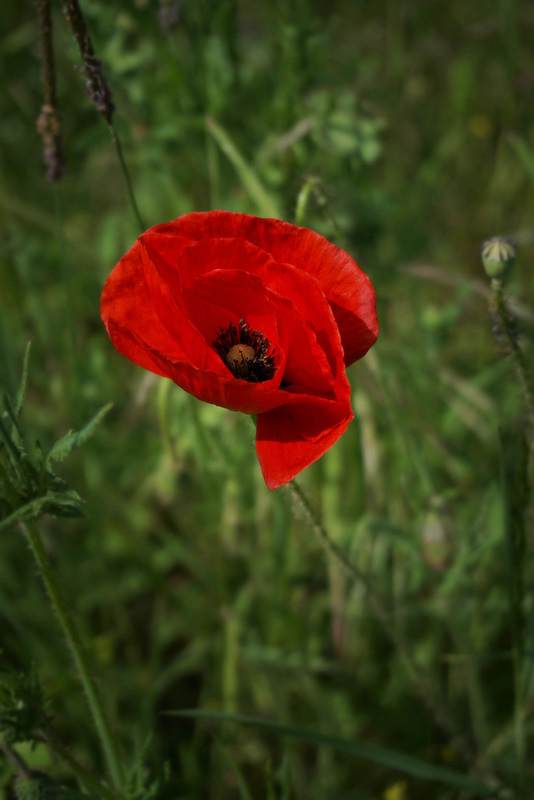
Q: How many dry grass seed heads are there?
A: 2